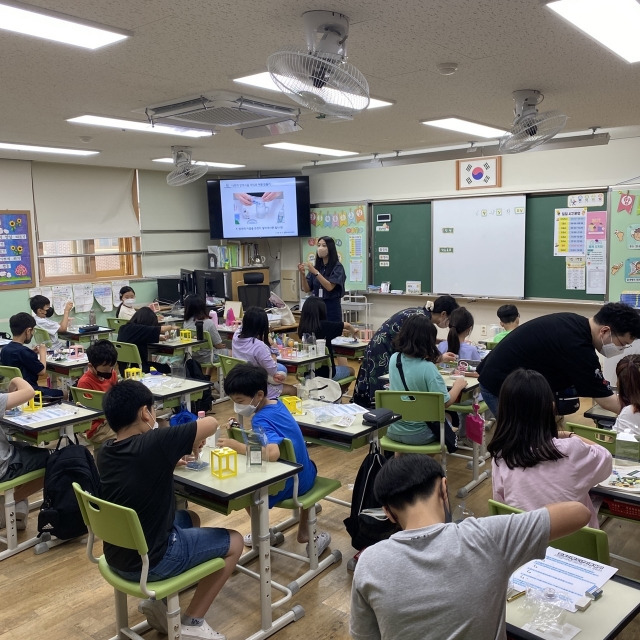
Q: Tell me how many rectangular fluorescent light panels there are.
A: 8